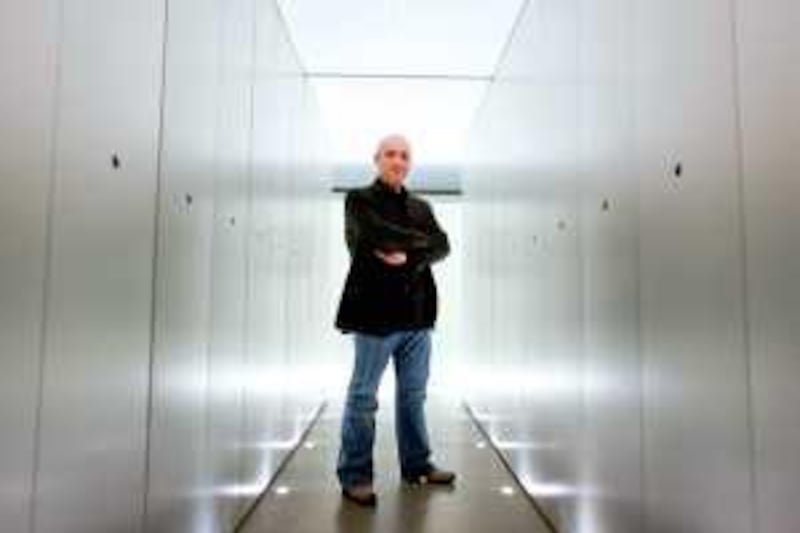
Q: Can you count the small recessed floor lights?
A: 4